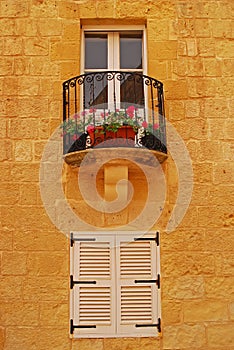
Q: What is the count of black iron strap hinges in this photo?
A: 6